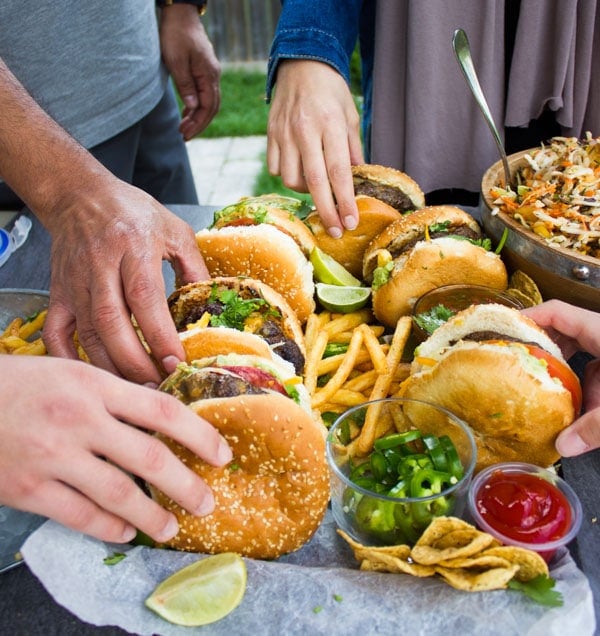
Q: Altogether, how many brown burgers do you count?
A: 6